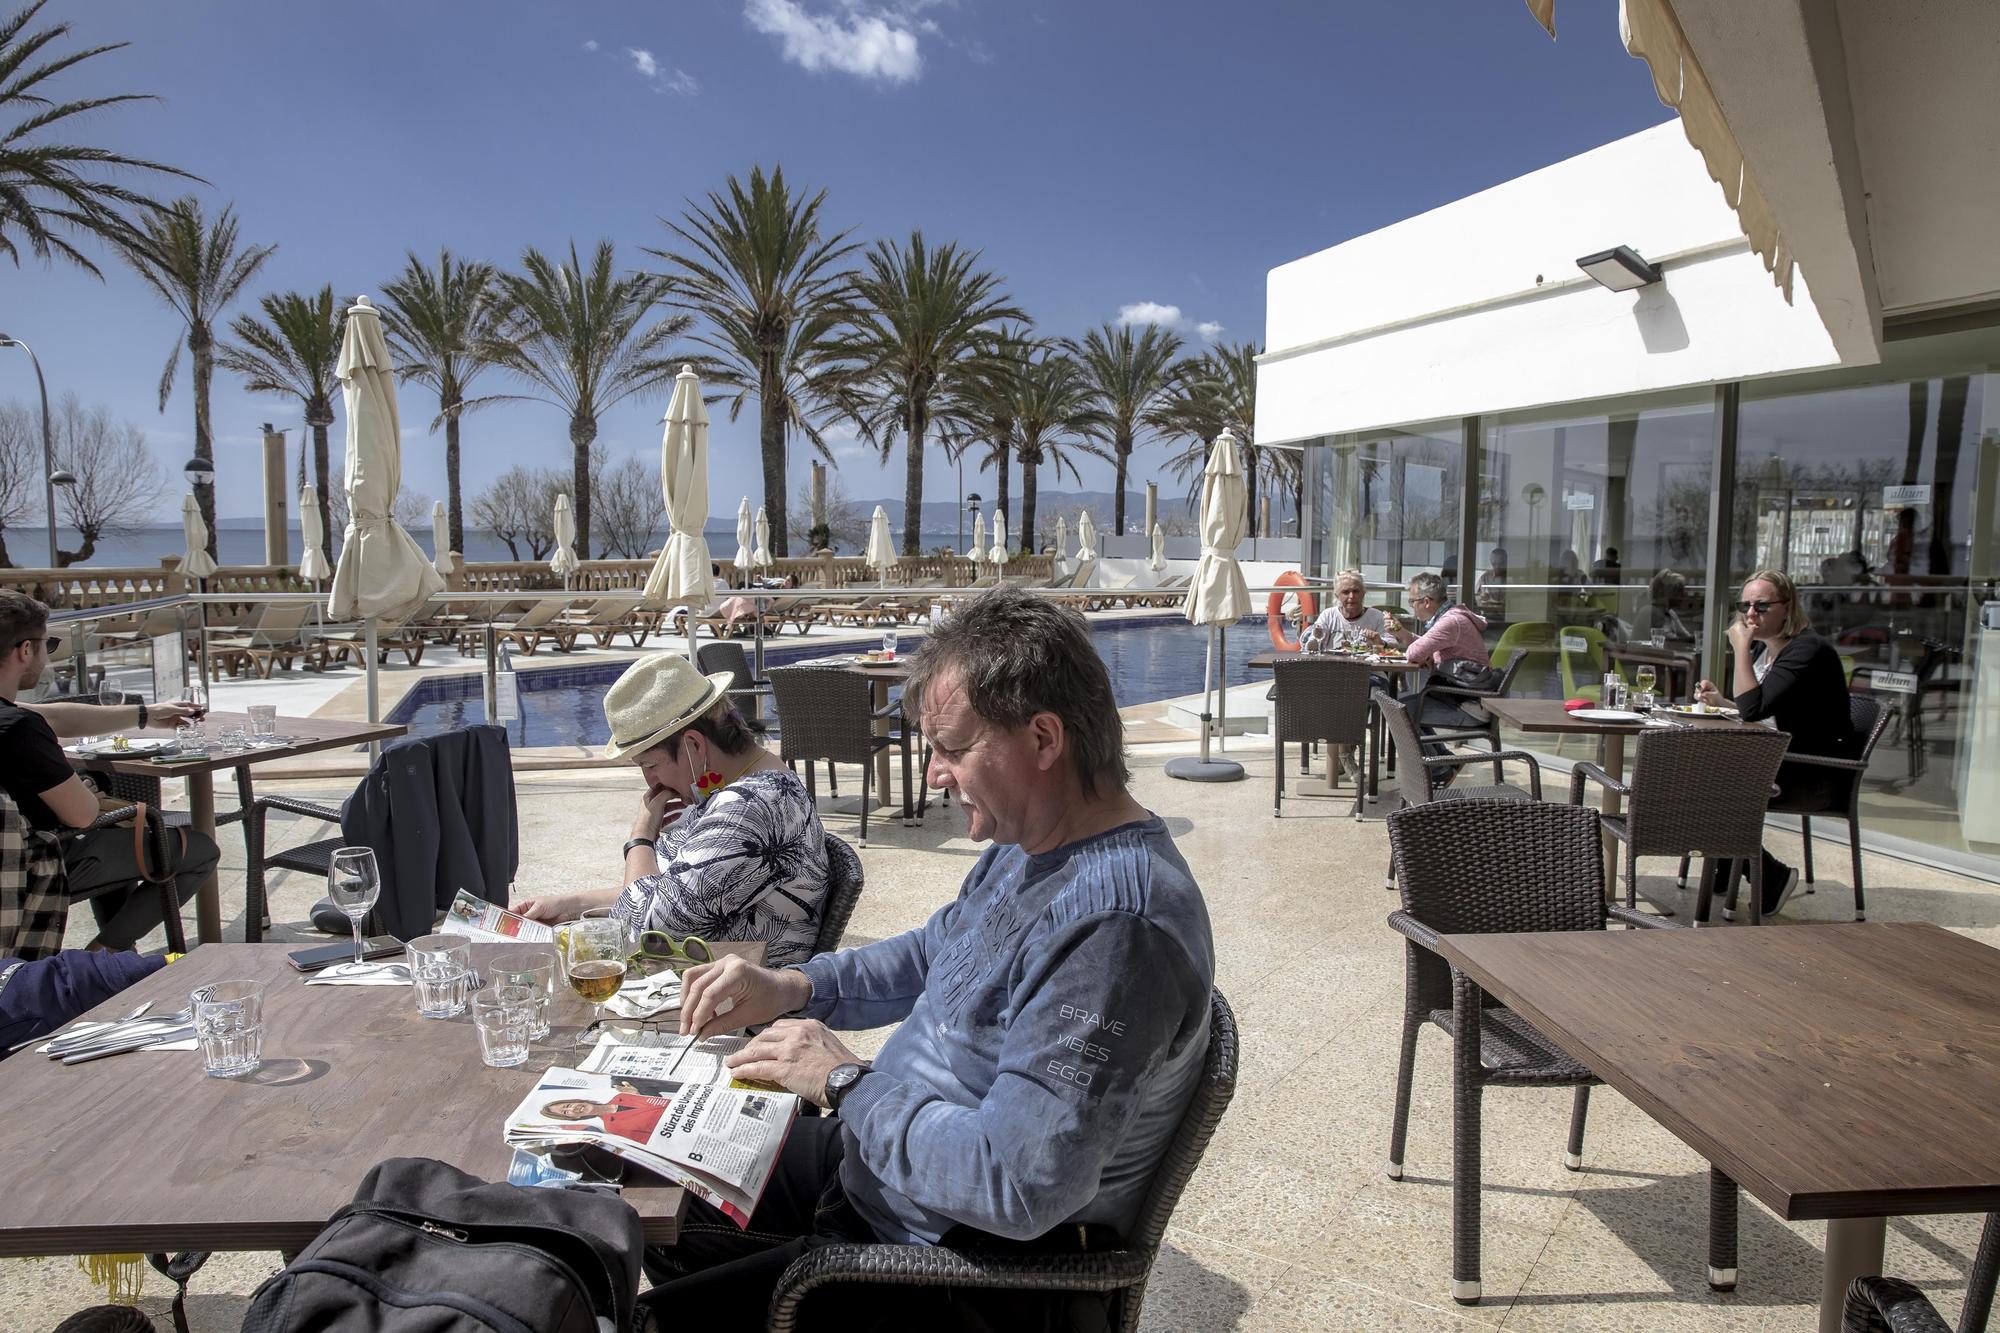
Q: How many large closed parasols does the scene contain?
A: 3